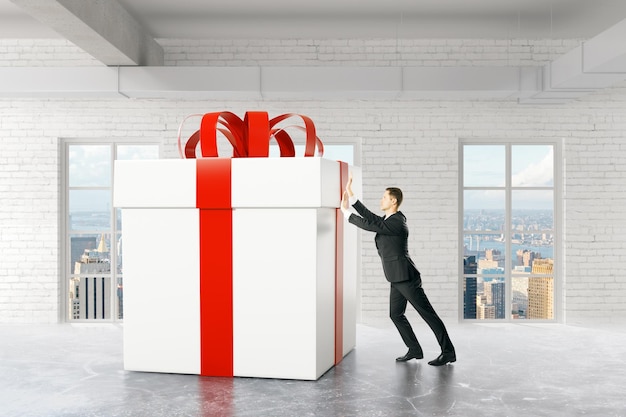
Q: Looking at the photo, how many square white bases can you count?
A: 1